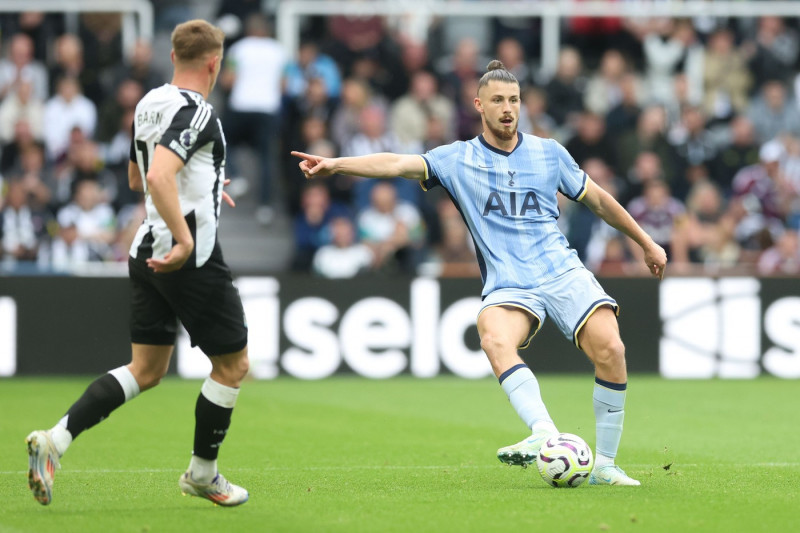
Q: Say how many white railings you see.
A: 2